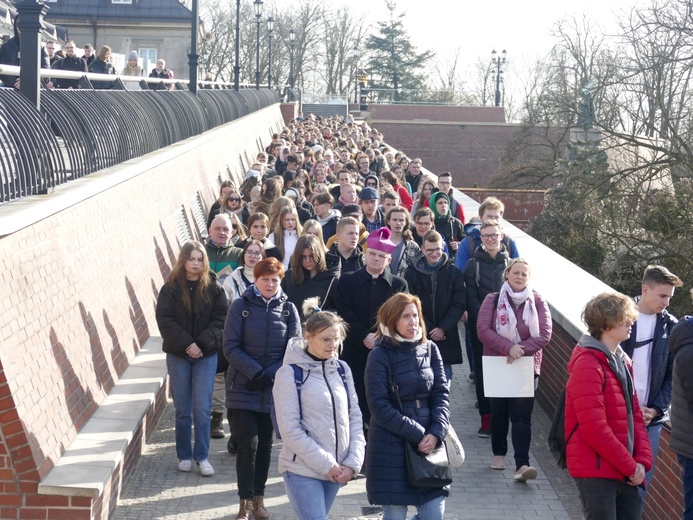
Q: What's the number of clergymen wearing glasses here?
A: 1